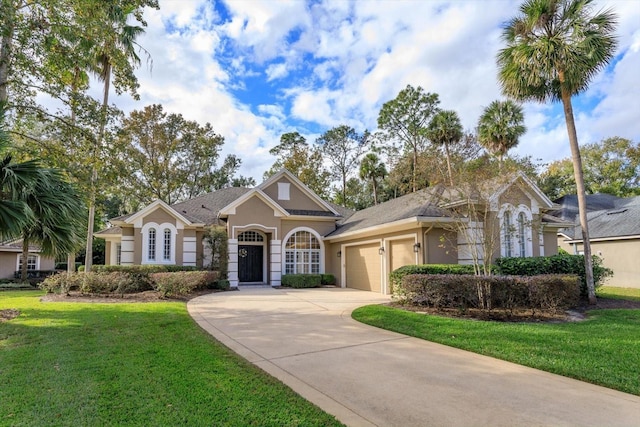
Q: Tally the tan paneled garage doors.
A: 2